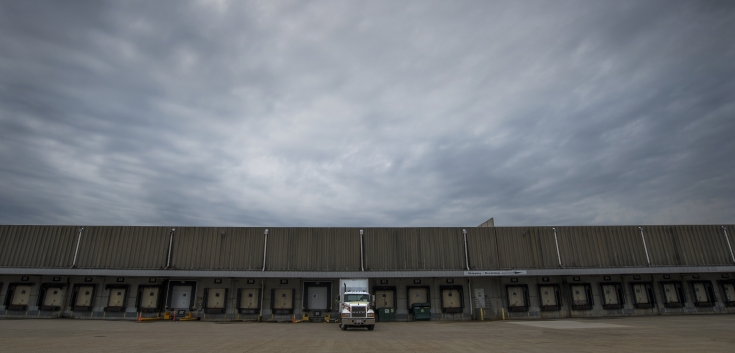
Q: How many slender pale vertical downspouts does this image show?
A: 8